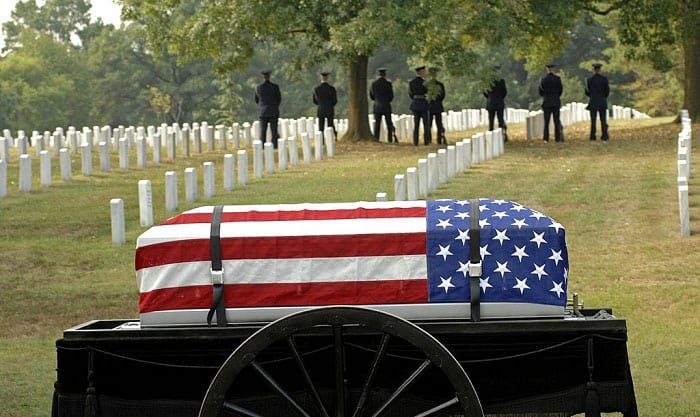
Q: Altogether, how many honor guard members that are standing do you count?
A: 8